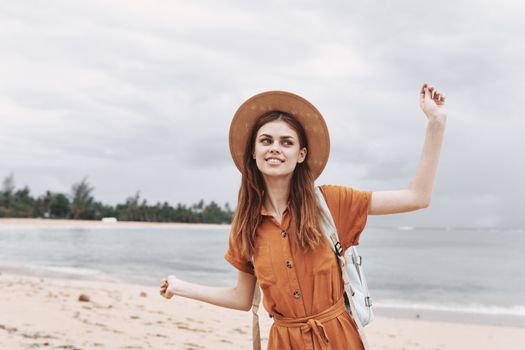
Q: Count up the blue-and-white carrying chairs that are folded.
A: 0